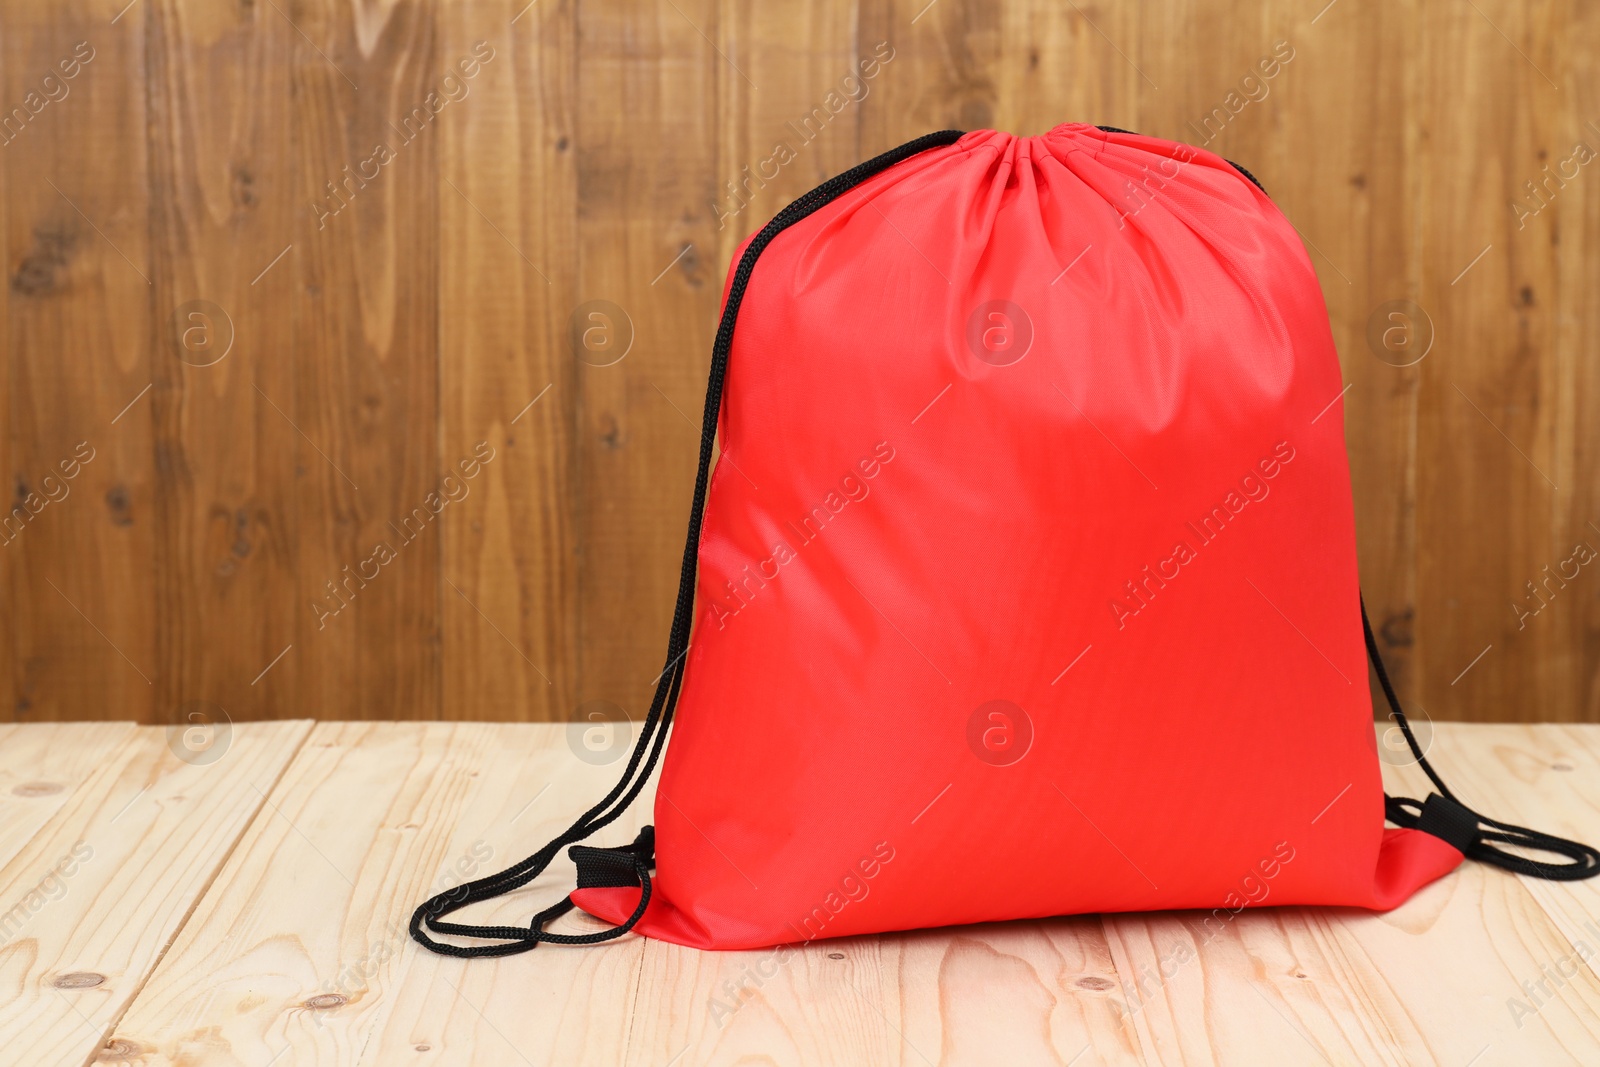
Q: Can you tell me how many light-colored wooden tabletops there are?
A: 1